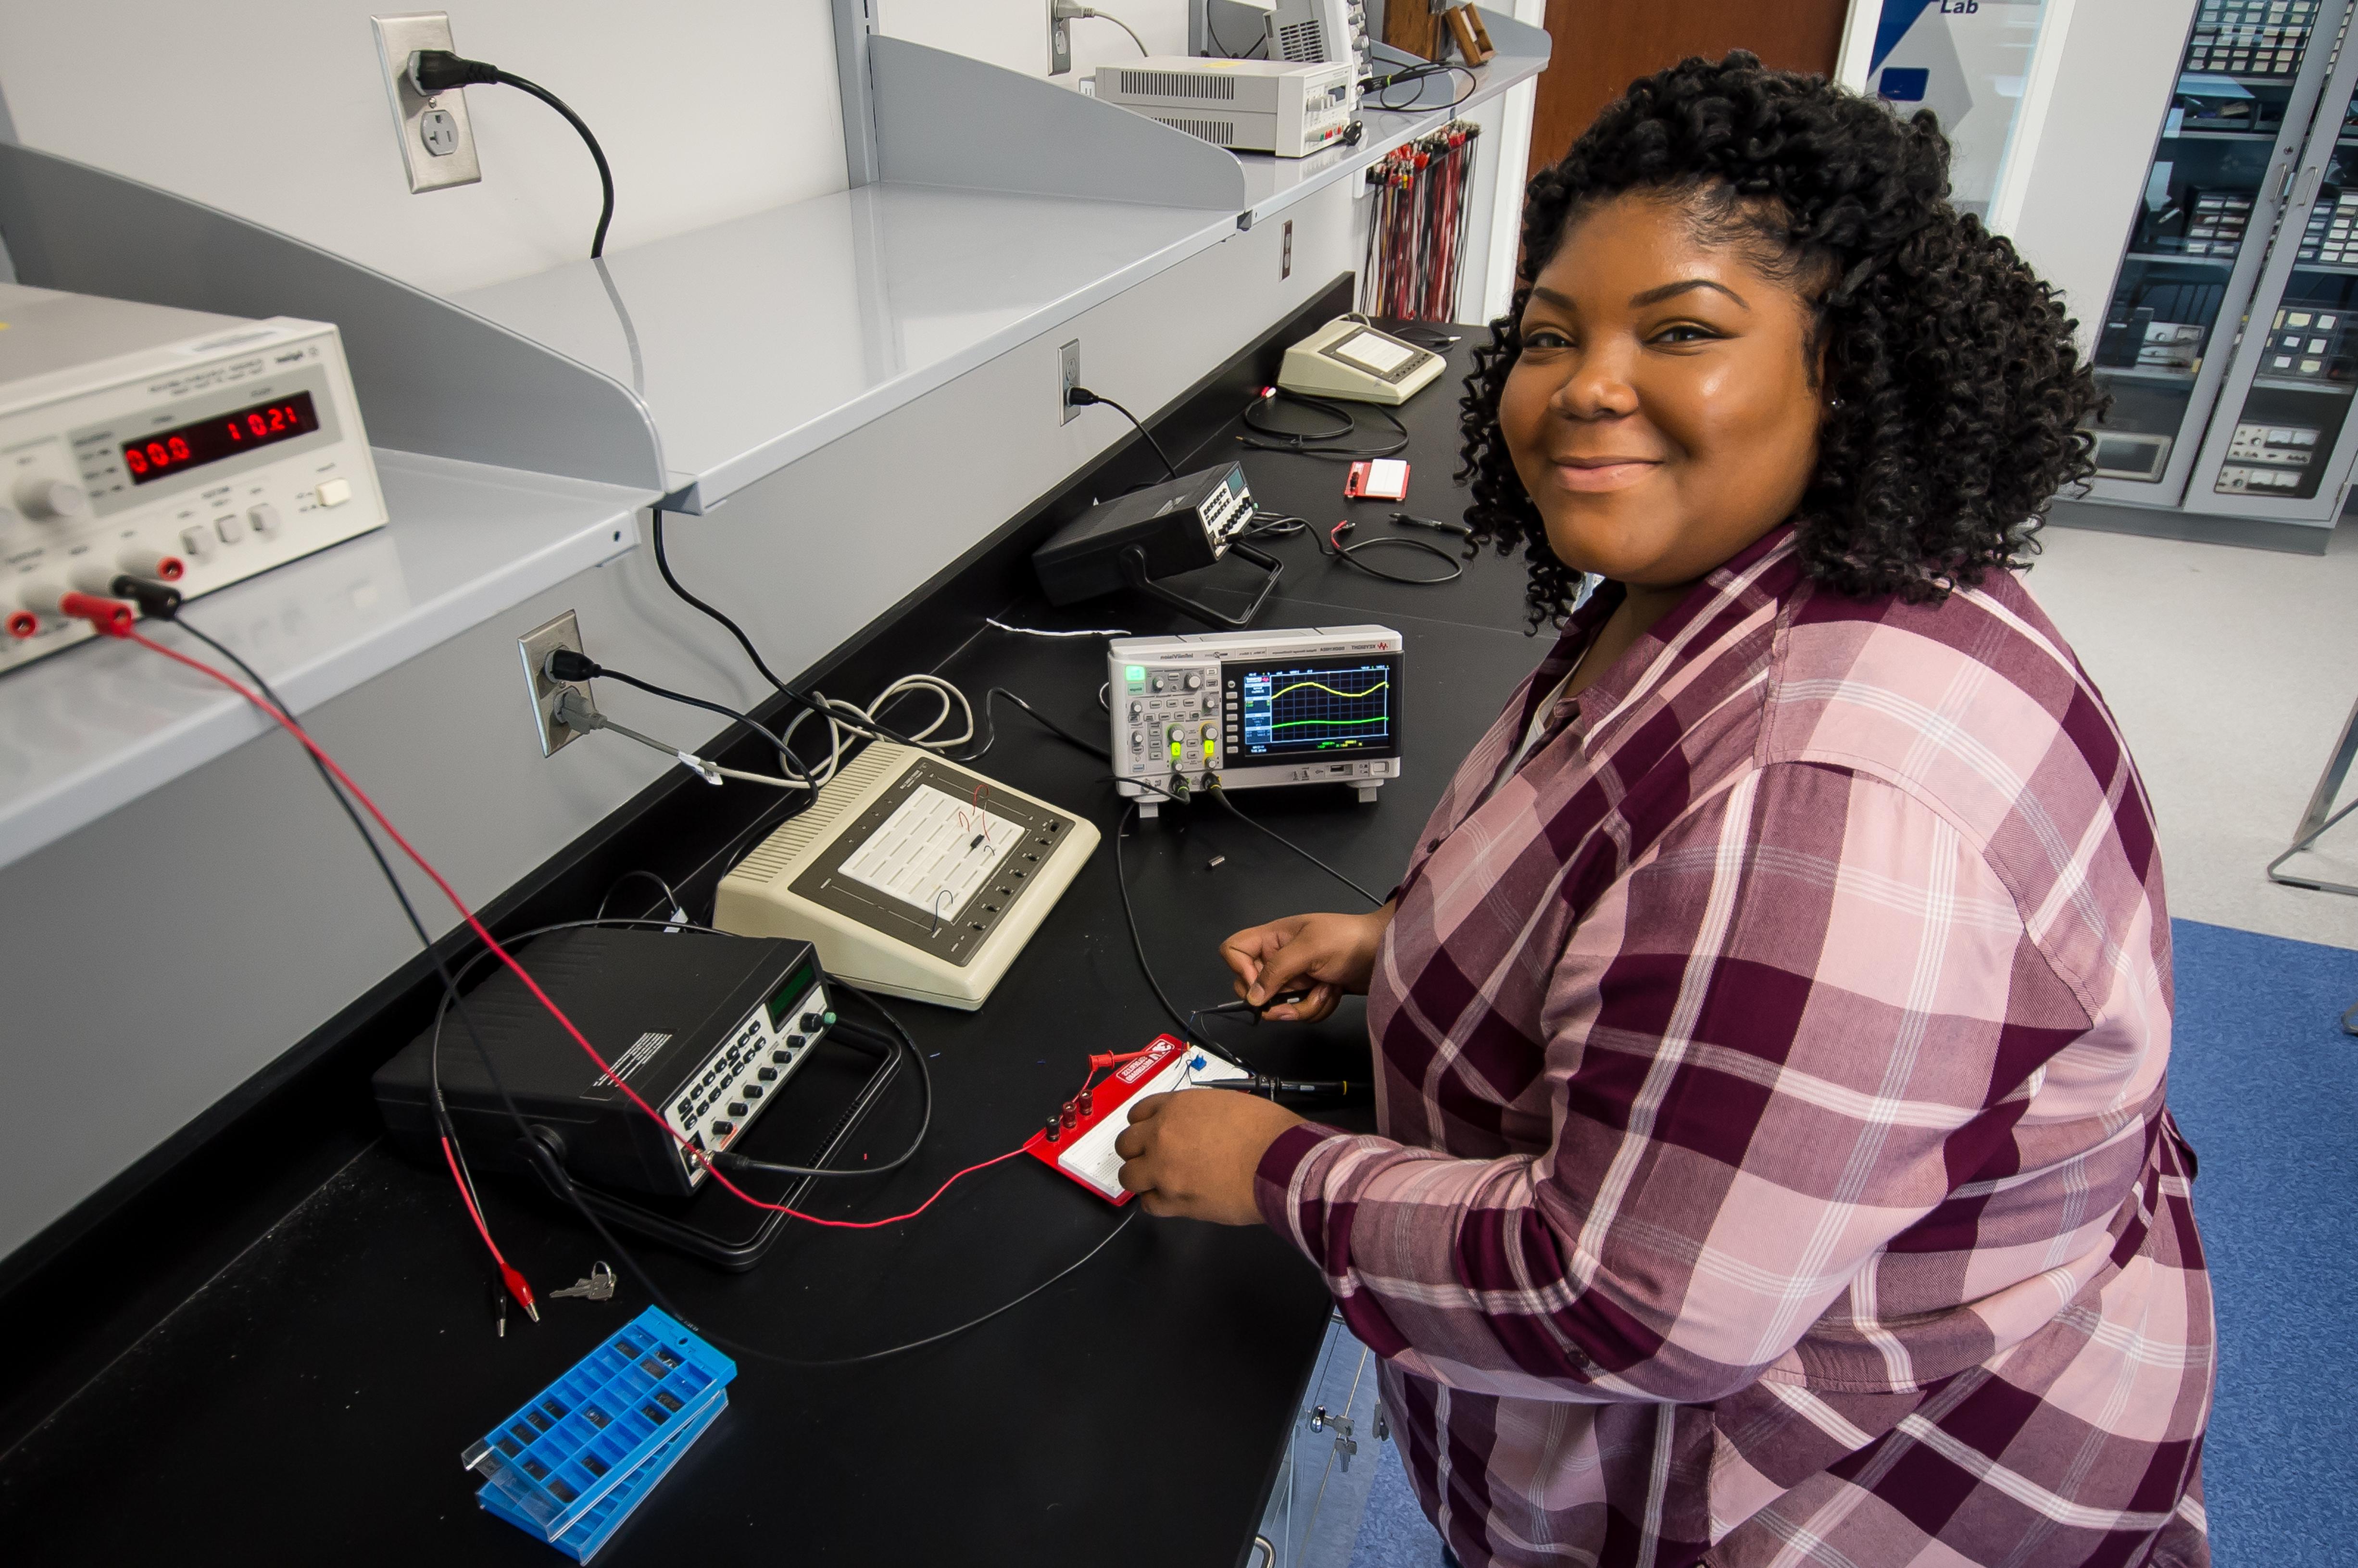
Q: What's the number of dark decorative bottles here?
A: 0